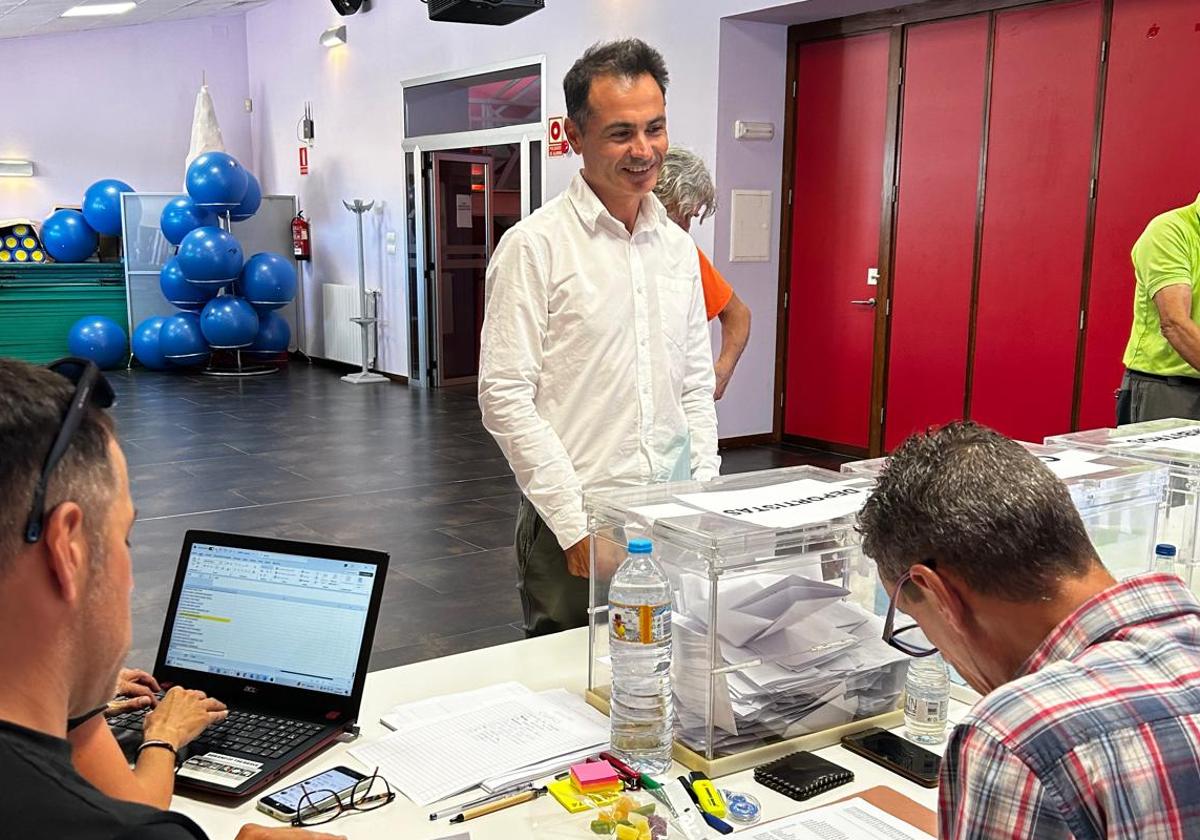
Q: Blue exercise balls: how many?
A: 13